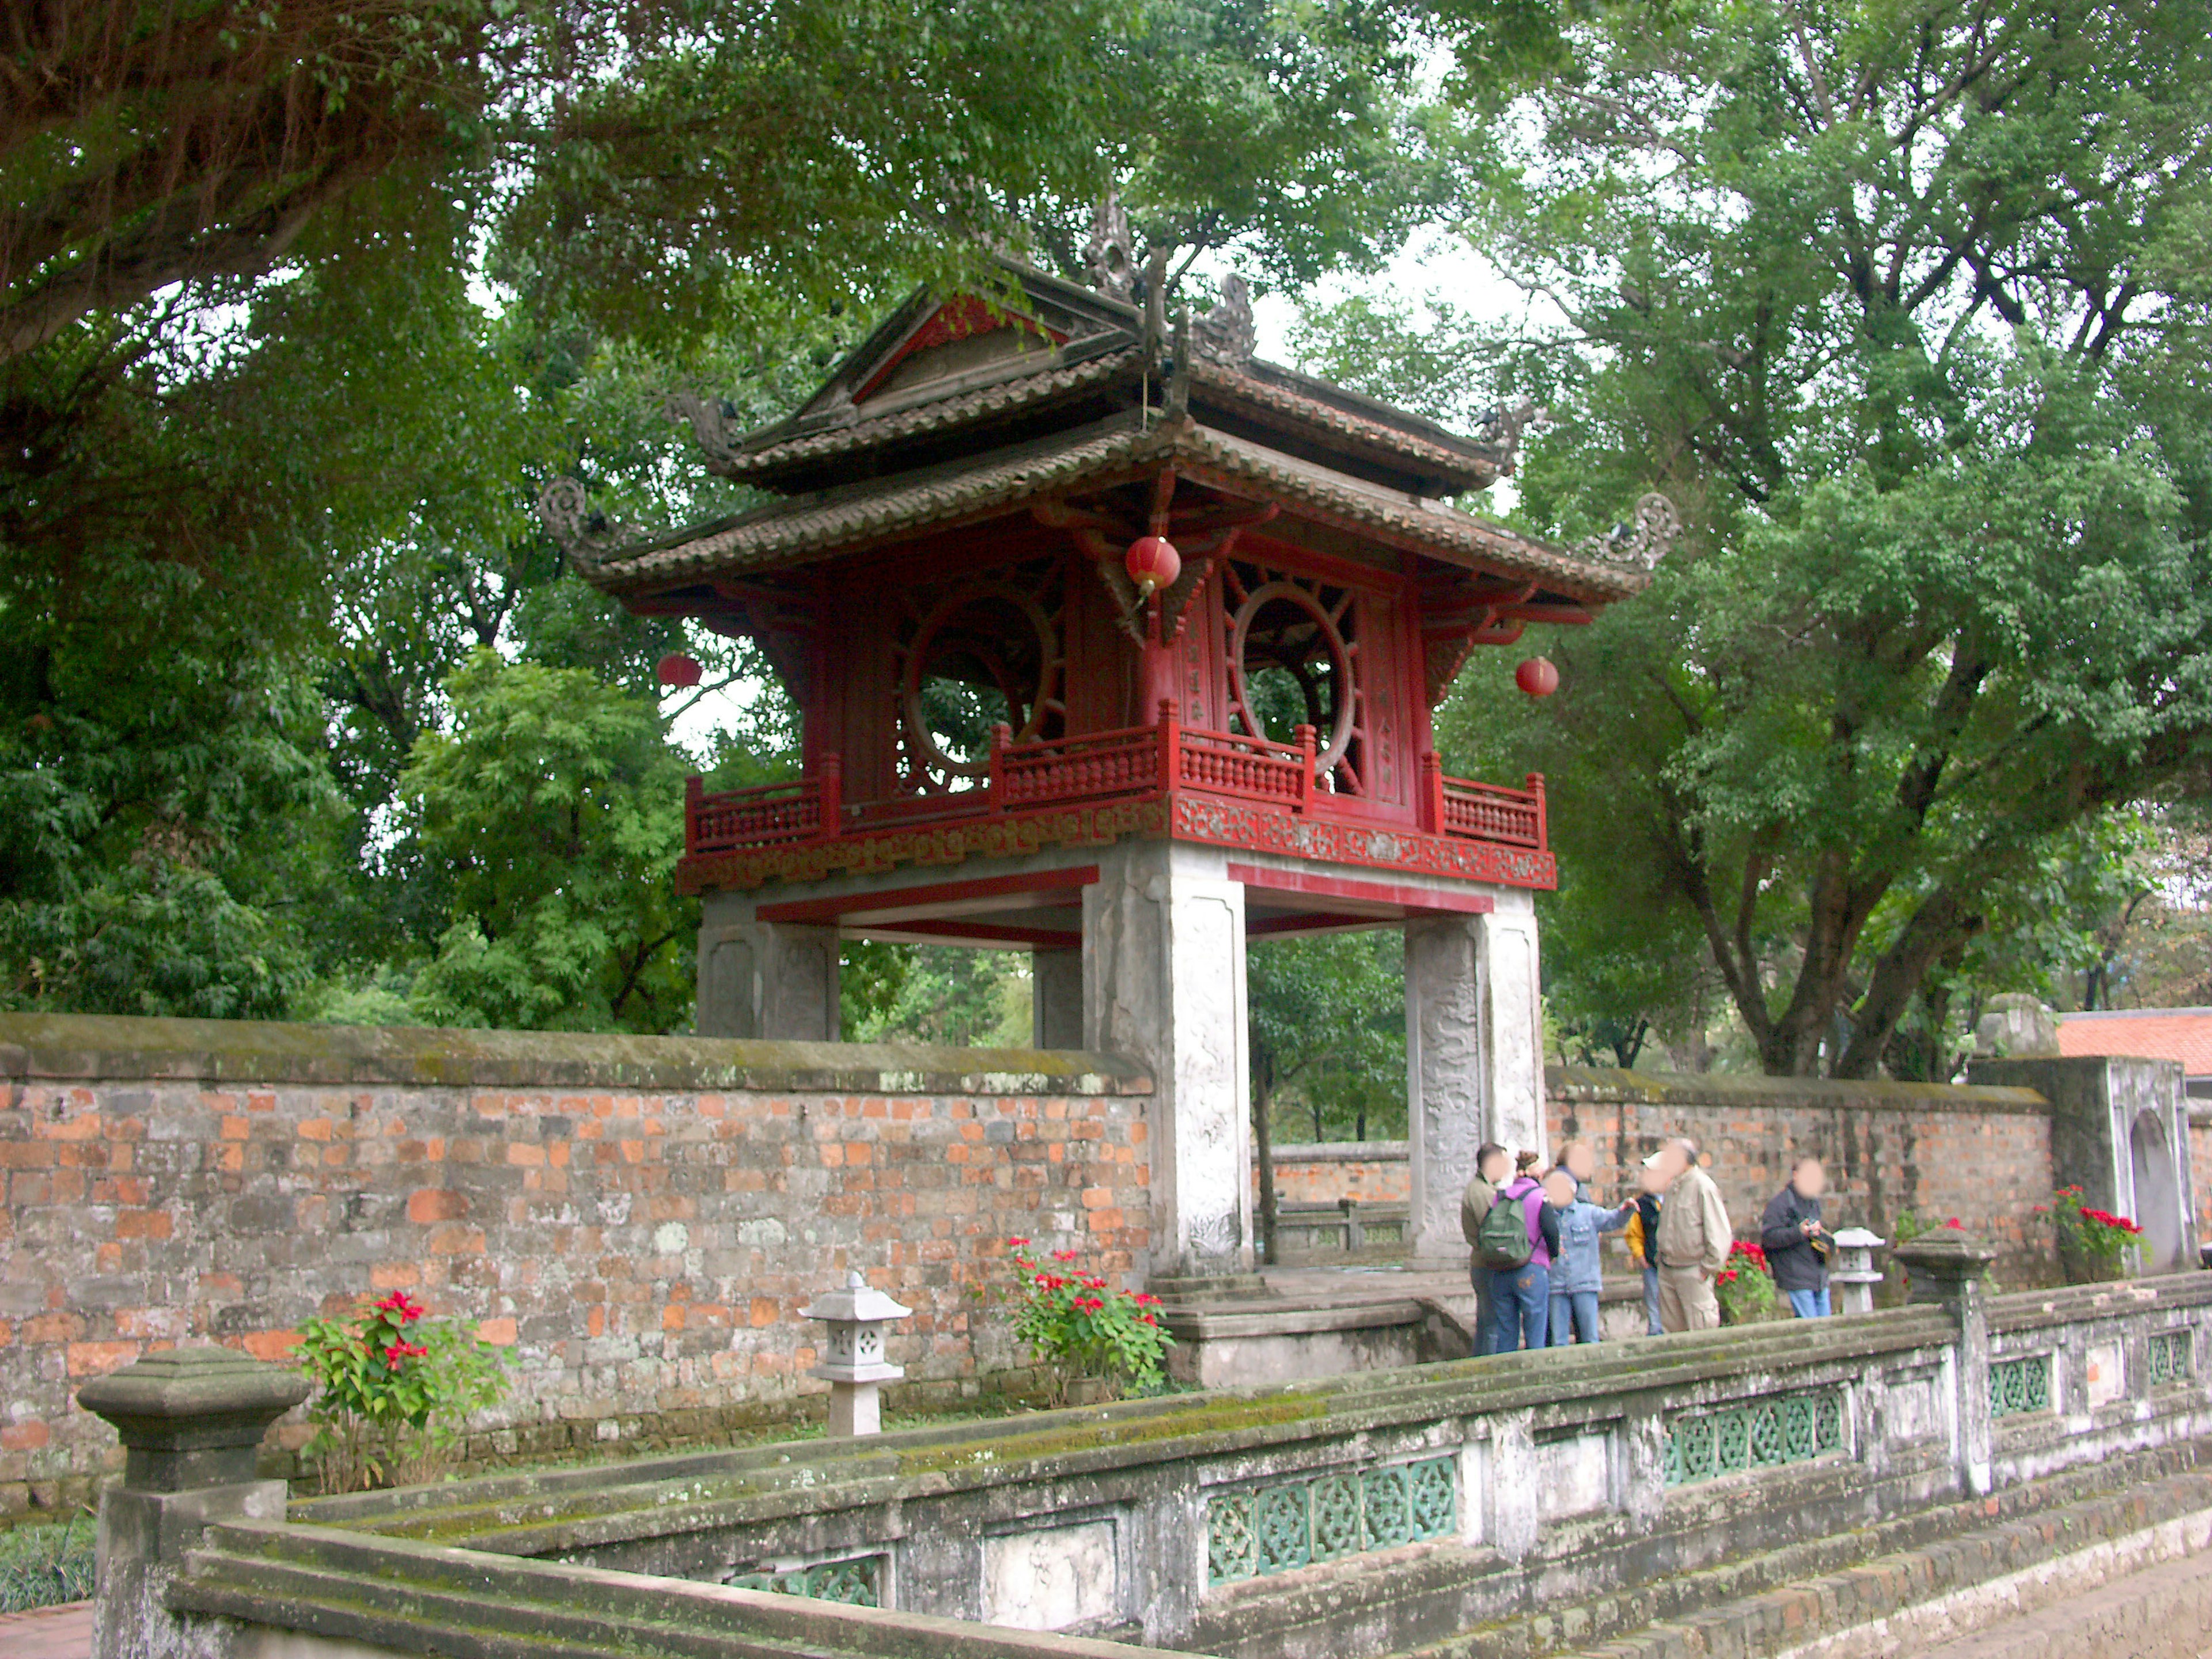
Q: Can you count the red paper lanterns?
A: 3